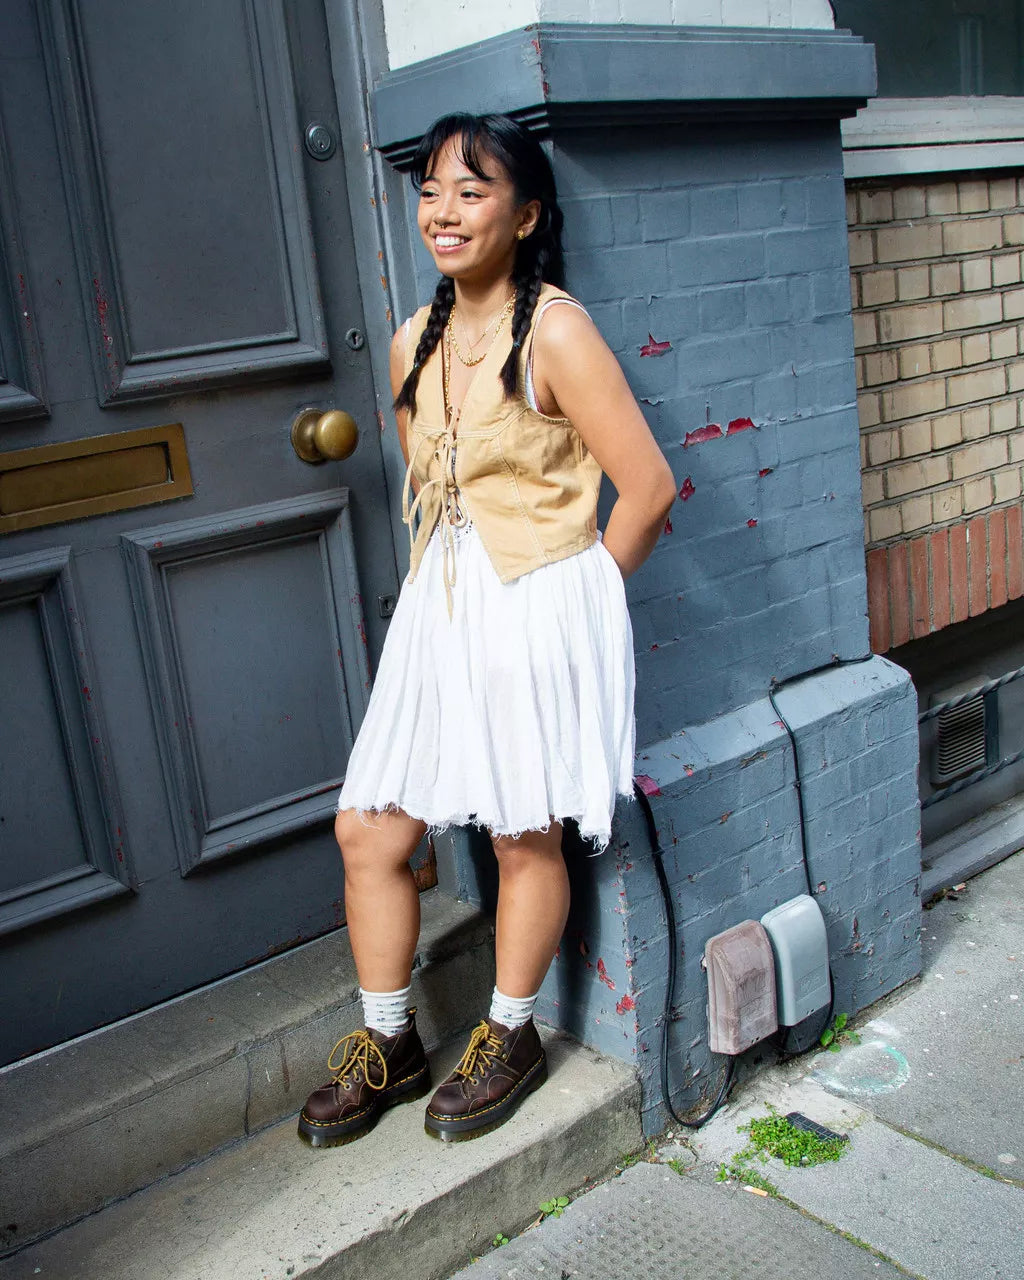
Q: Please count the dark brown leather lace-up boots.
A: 2